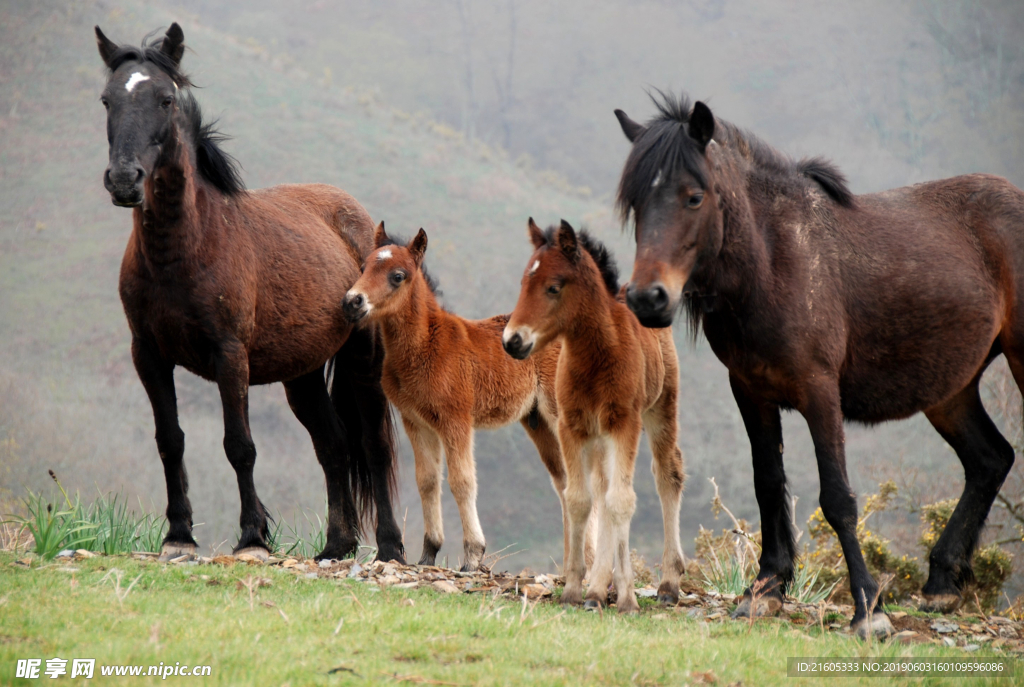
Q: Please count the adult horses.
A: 2